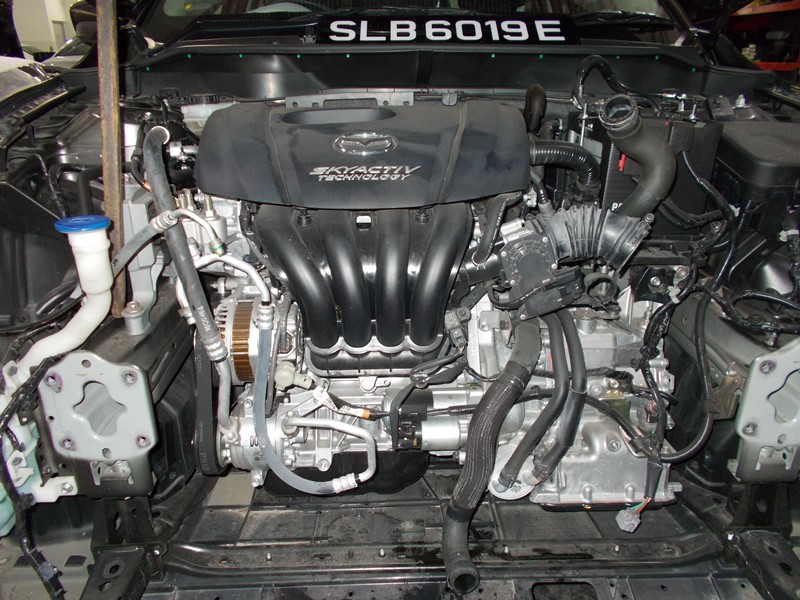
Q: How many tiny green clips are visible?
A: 10